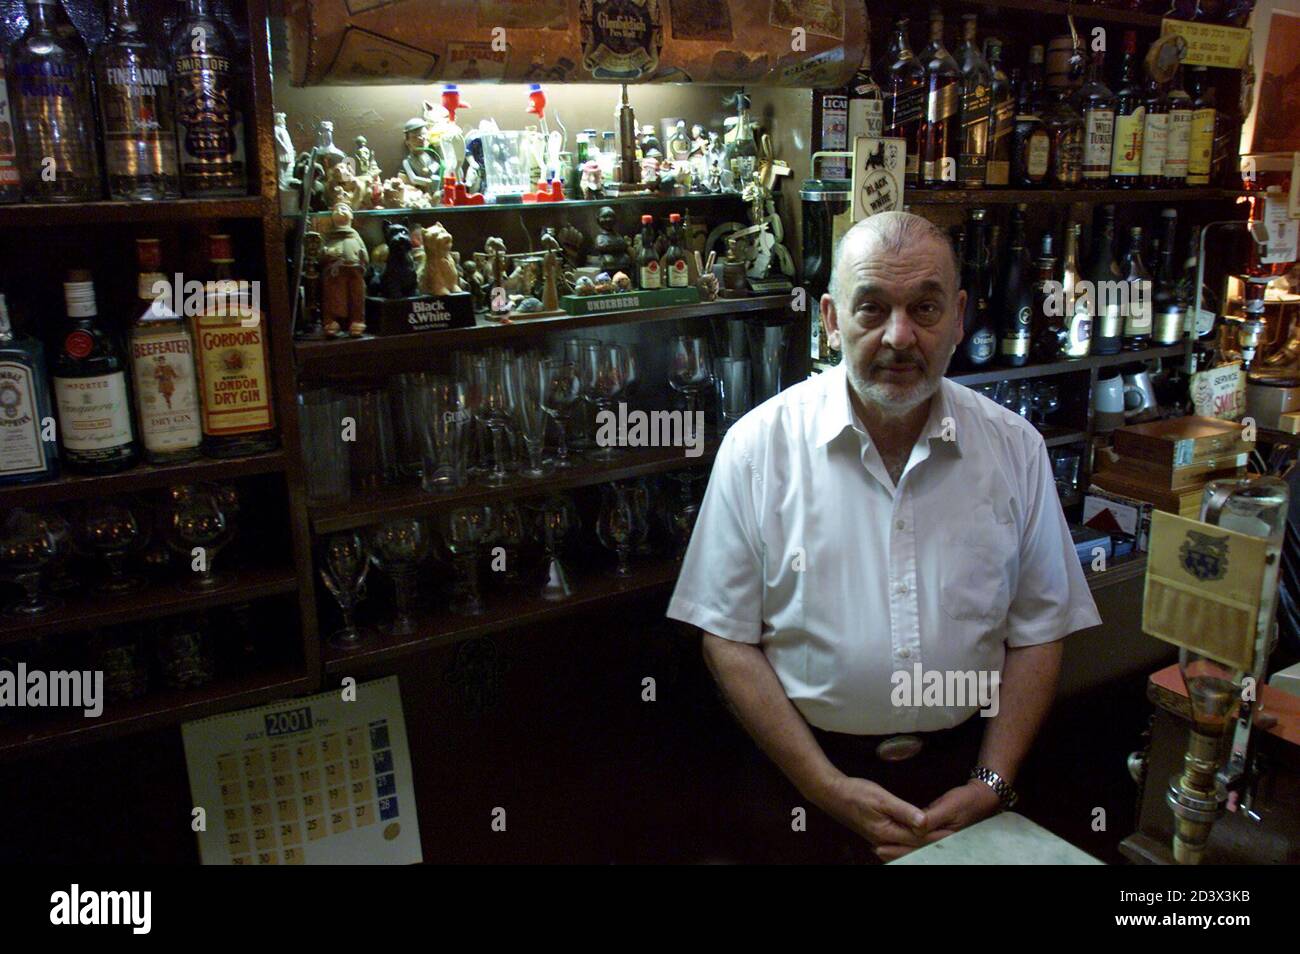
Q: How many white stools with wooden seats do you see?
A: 0